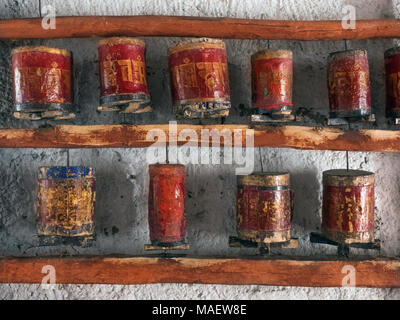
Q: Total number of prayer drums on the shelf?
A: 10